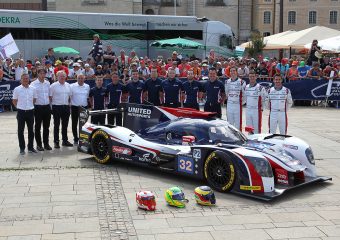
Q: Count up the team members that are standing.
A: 14